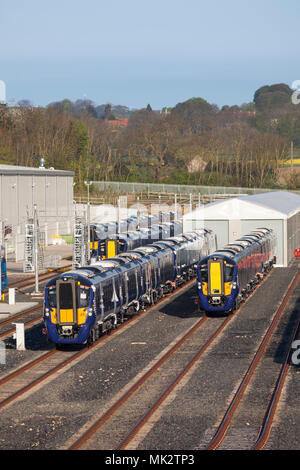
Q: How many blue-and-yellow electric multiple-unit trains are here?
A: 4